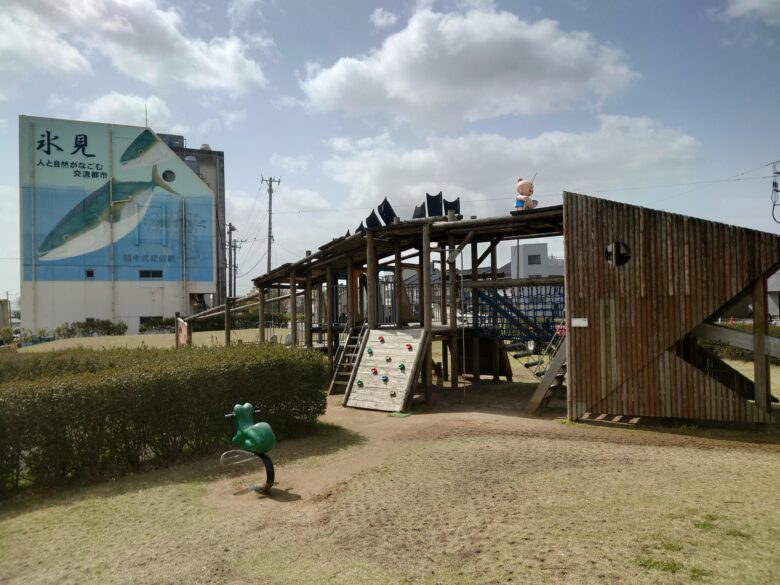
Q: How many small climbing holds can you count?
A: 9